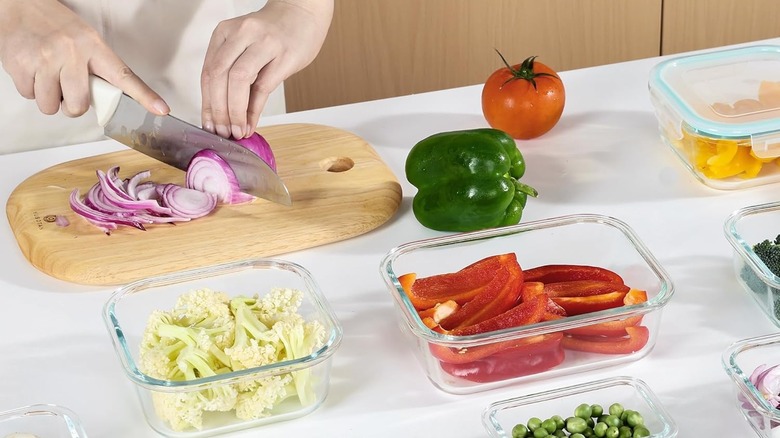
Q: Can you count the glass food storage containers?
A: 7